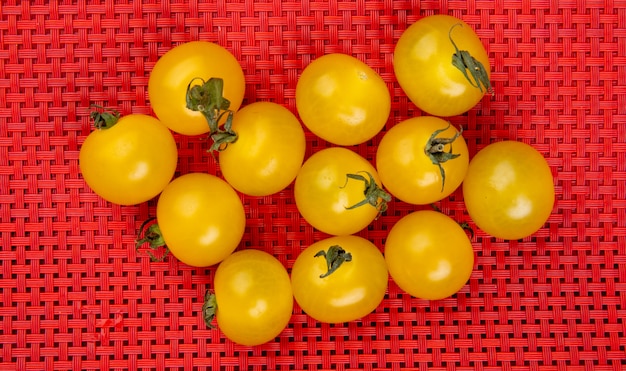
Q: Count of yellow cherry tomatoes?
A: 12